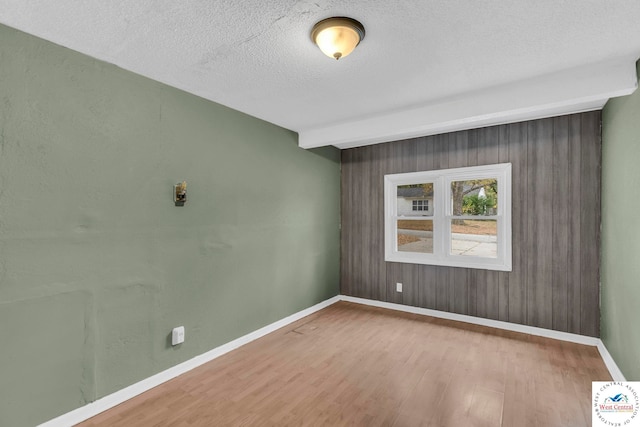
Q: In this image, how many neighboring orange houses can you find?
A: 0